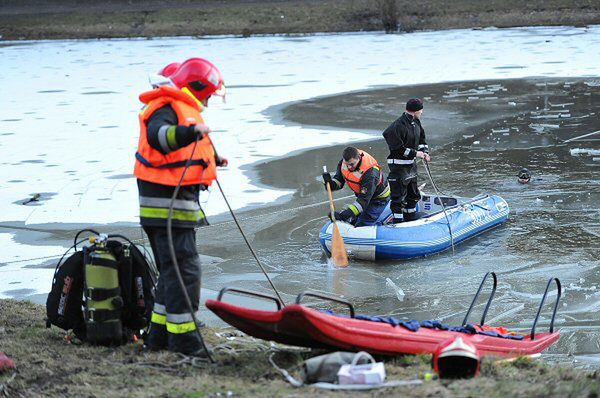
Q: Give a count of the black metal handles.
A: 4